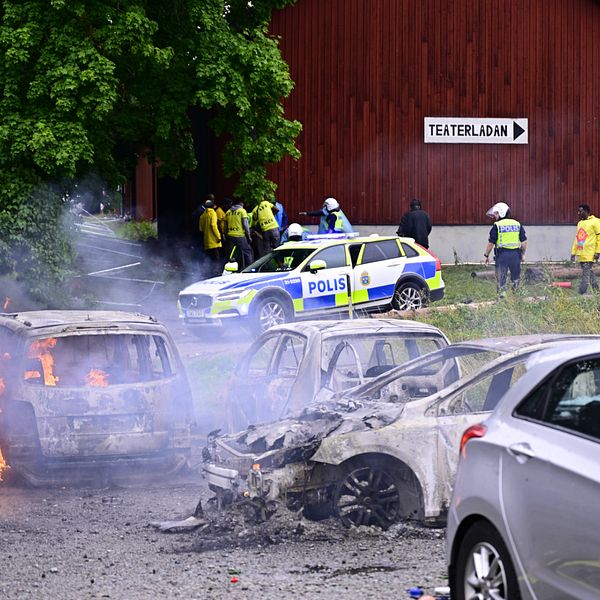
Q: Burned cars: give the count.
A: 3